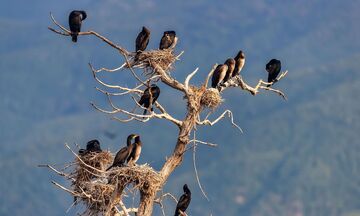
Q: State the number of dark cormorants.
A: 12